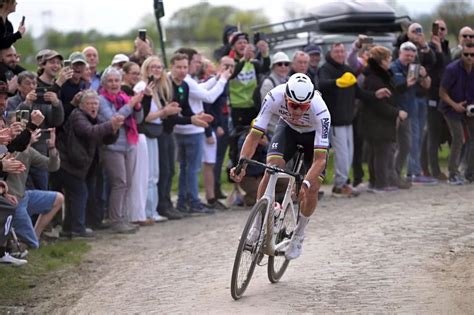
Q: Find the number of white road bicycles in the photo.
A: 1